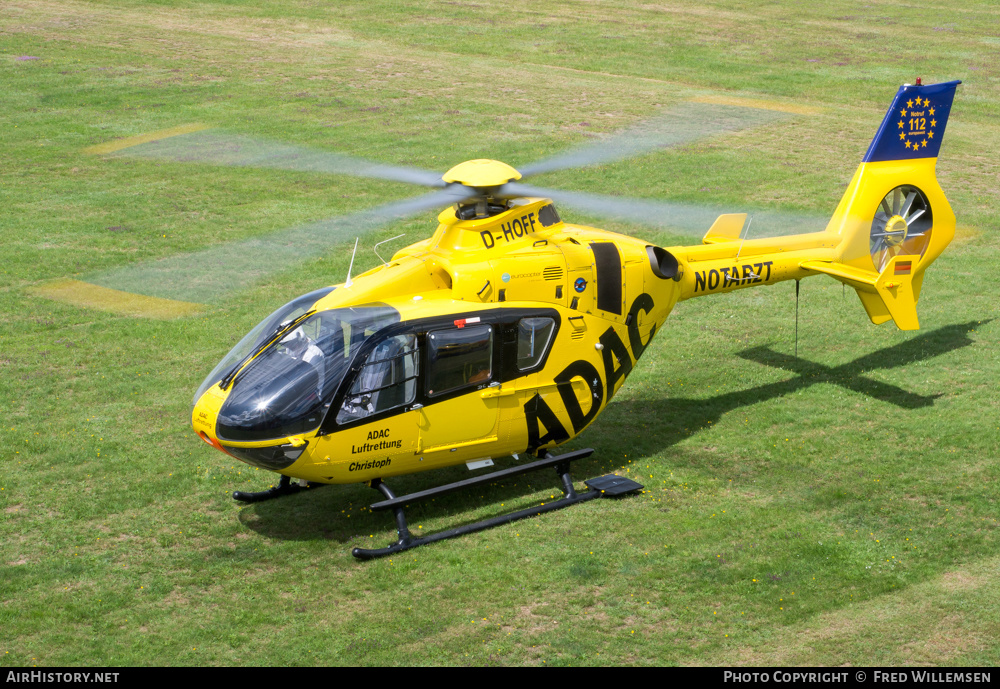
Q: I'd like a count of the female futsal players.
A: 0